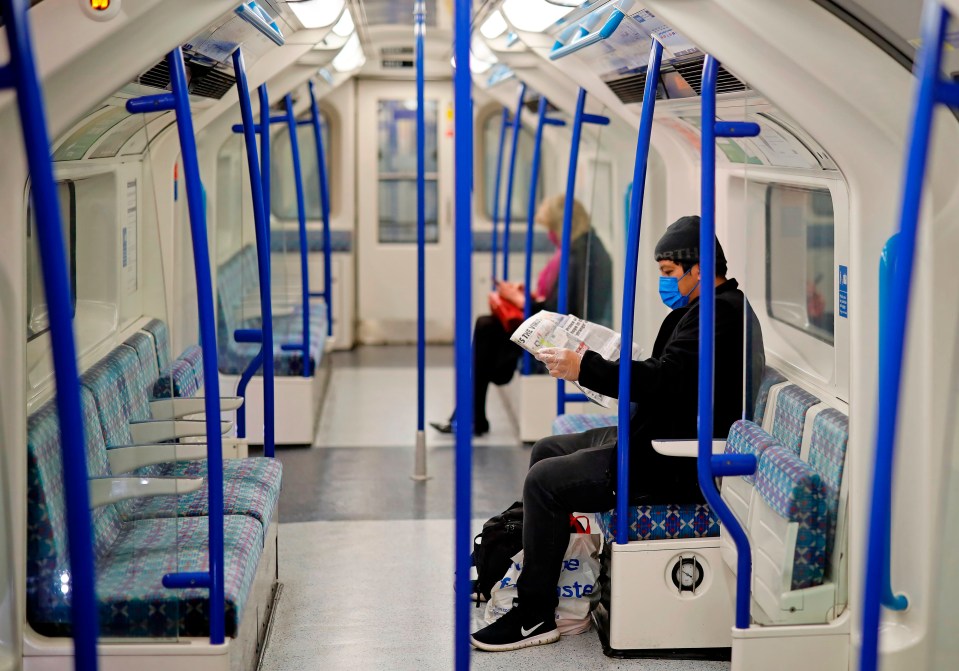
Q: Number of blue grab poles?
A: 15